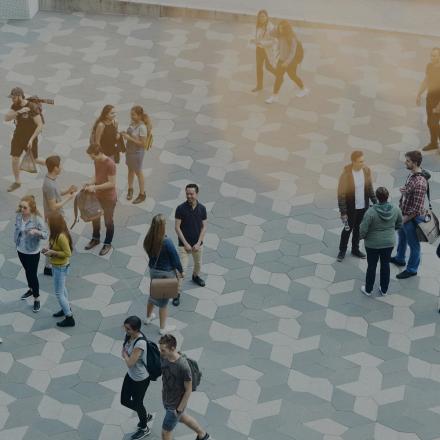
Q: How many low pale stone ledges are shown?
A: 1